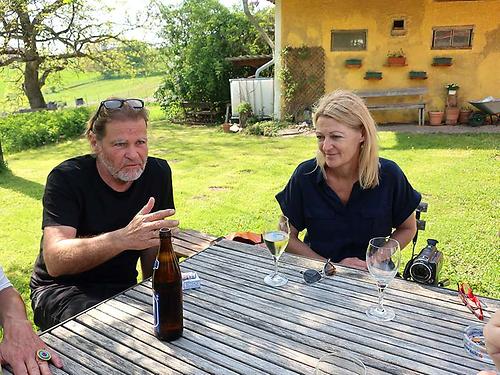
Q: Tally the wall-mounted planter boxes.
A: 5